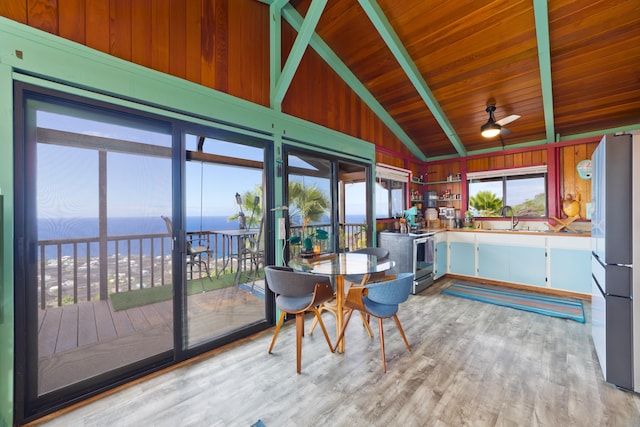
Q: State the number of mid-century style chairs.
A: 3